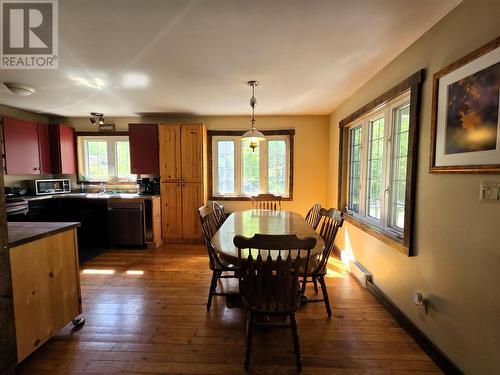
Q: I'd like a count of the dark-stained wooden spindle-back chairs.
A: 6